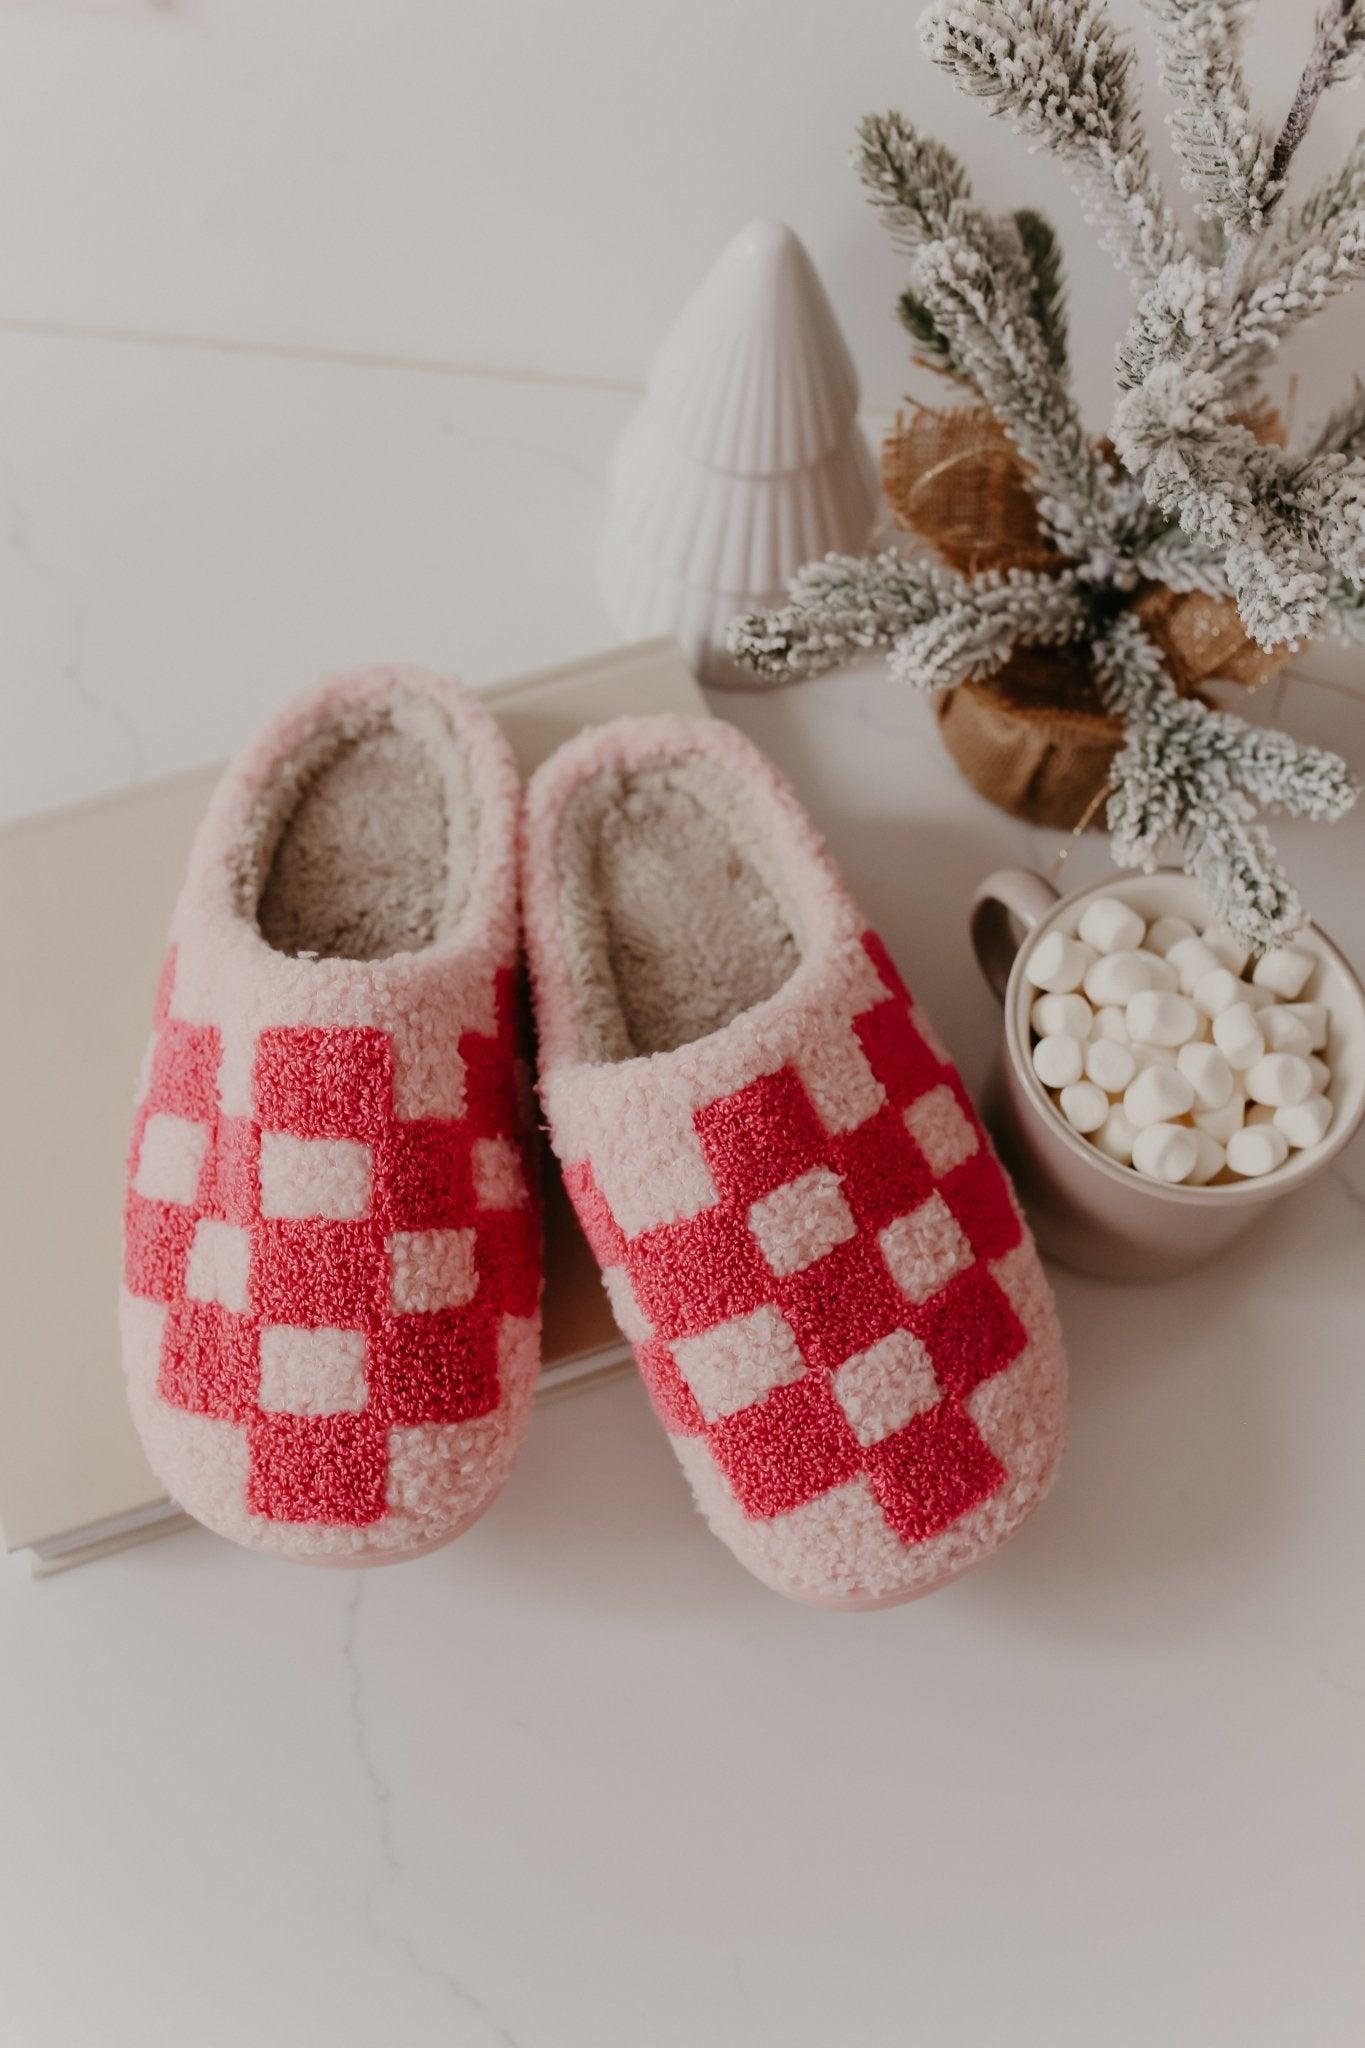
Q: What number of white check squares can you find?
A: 11